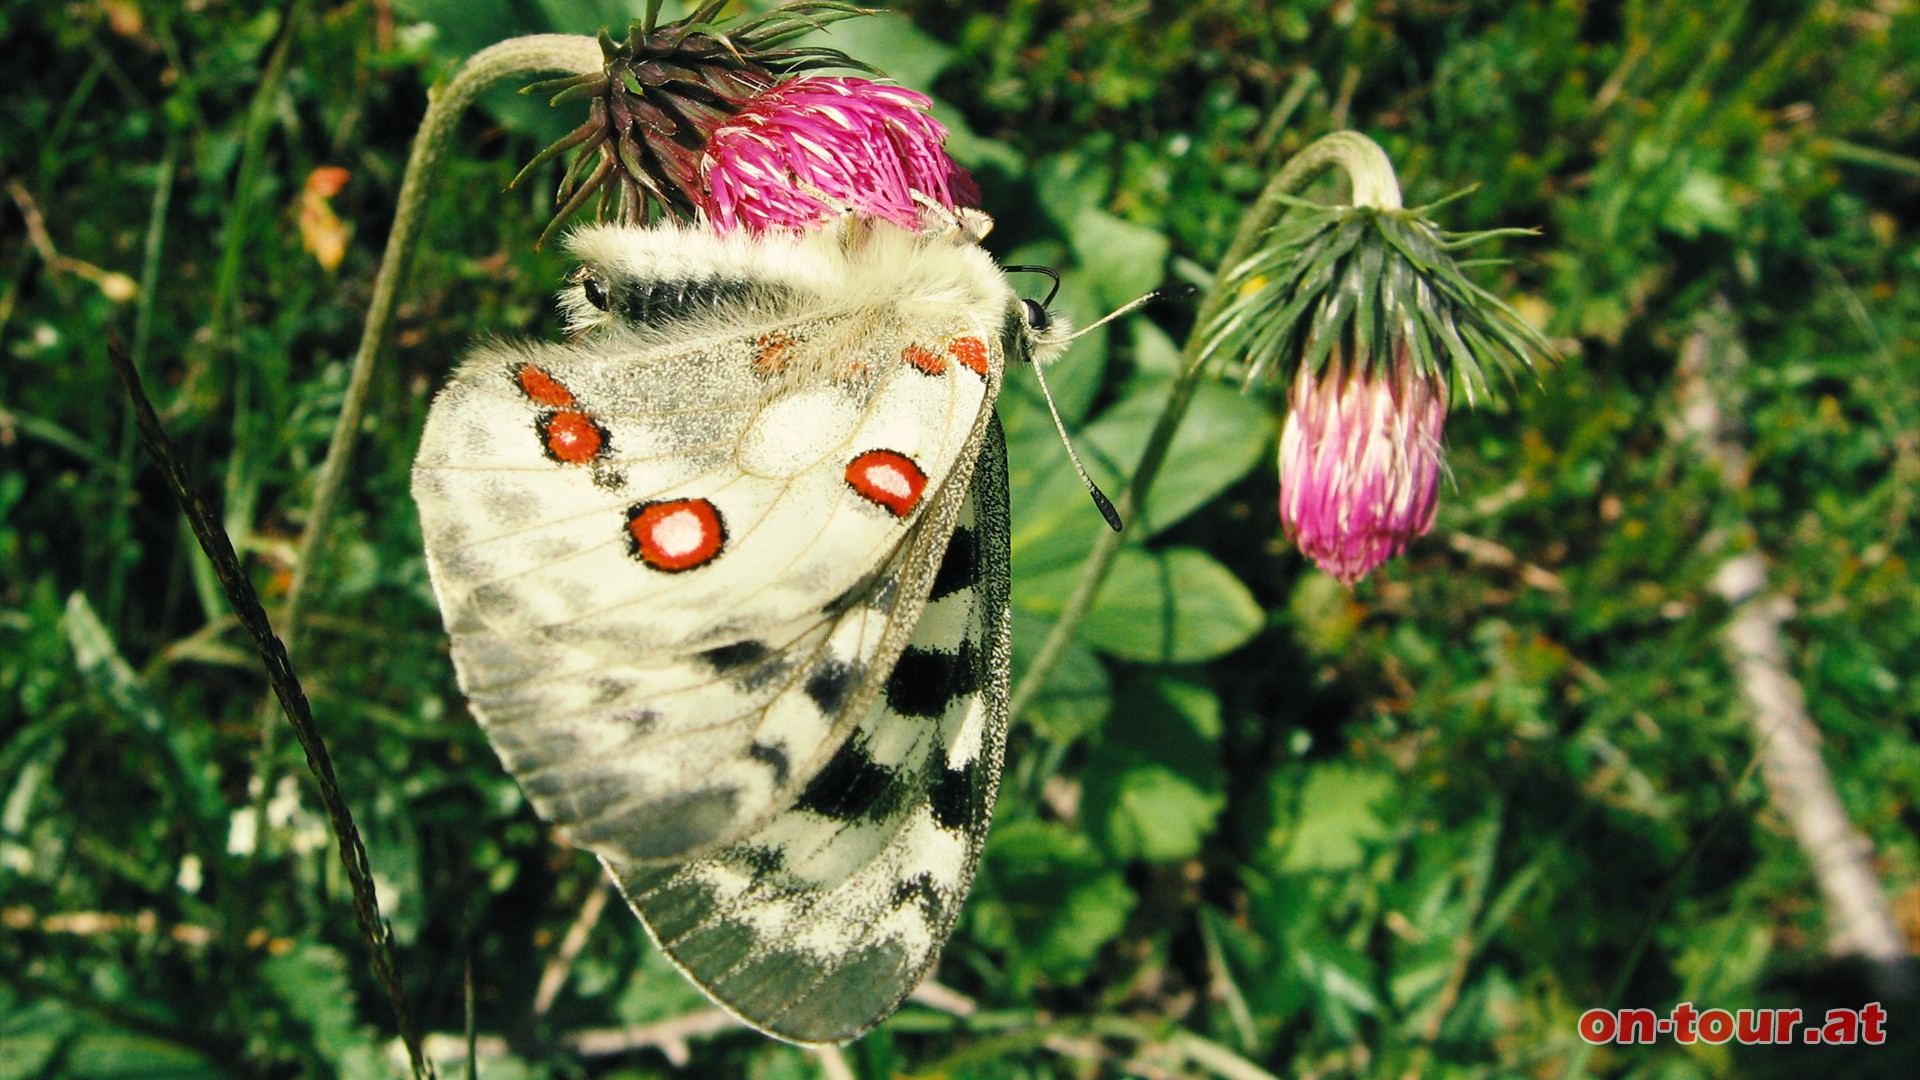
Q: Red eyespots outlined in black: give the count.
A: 4